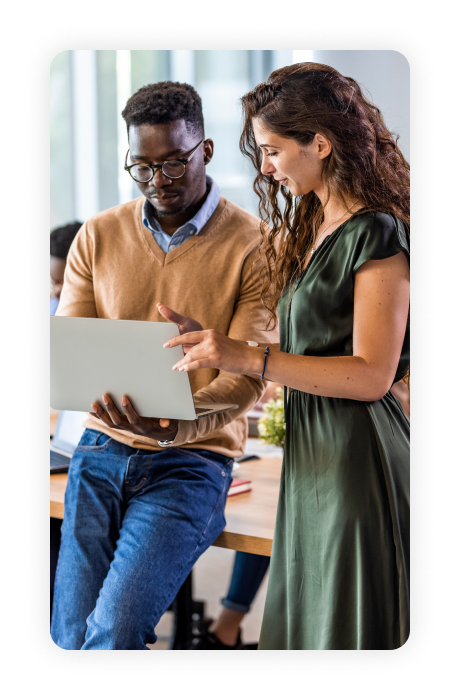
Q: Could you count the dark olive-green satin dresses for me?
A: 1